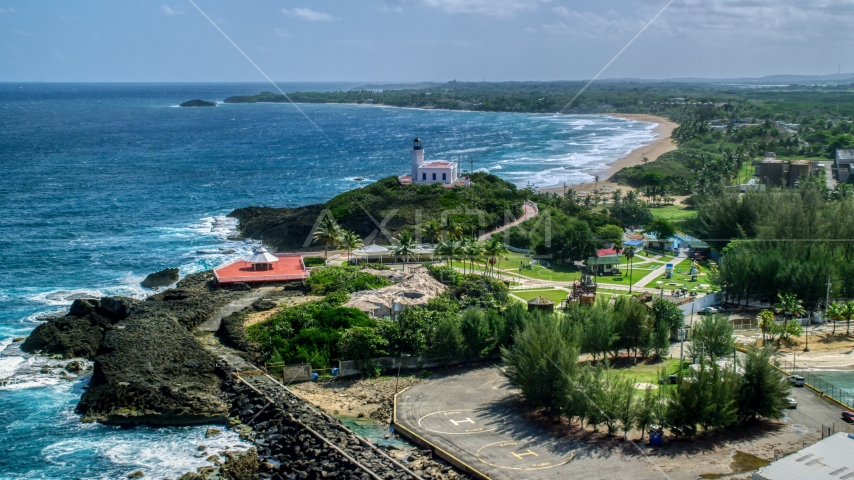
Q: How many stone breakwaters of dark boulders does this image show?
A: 1